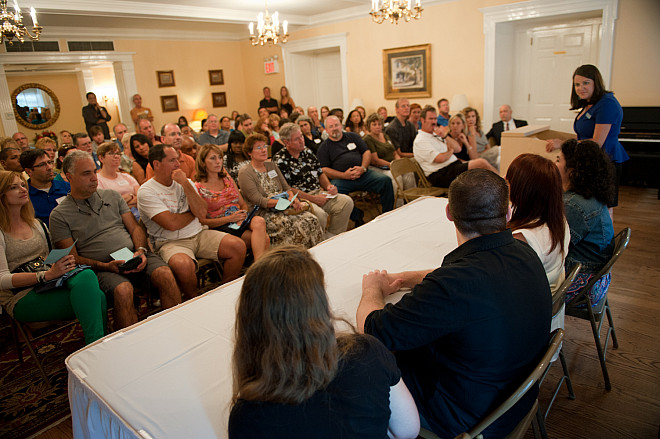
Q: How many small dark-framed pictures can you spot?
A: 4